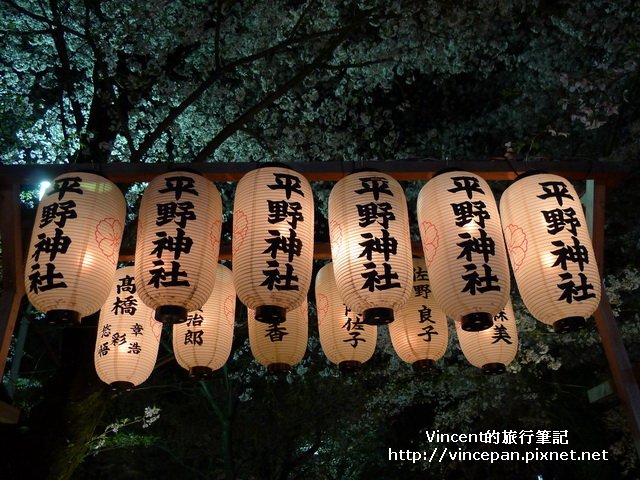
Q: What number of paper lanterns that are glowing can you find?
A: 12